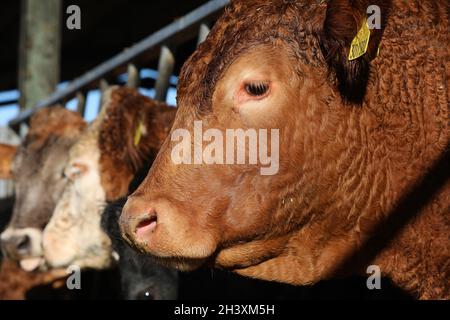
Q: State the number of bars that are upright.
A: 5